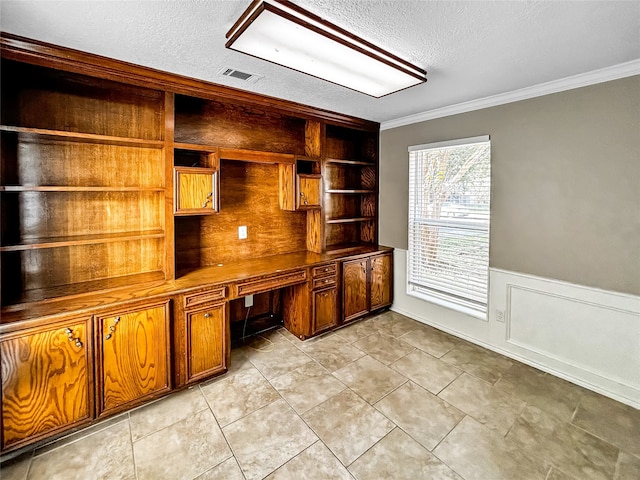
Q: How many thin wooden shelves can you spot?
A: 6